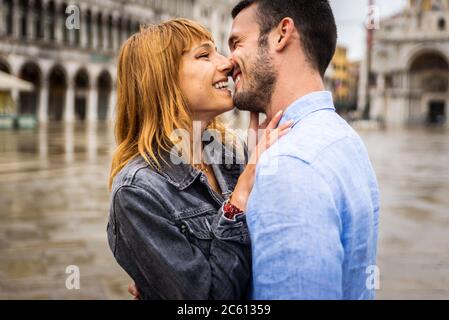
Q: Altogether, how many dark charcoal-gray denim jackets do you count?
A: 1